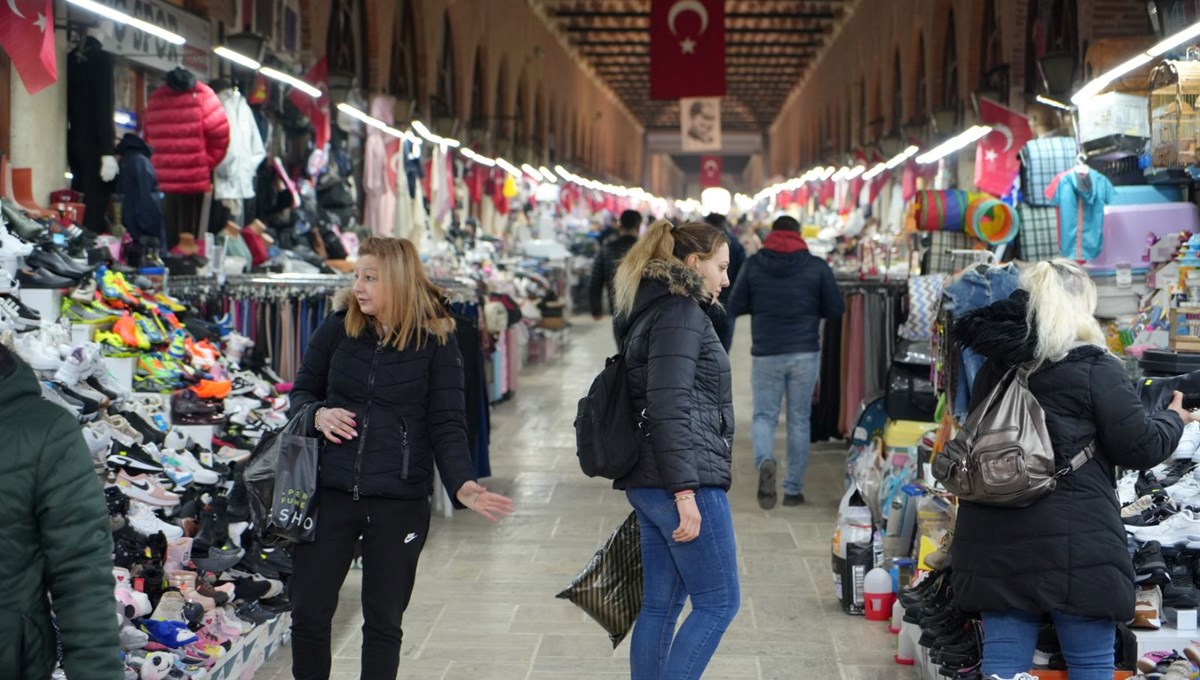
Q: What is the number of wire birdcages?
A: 2